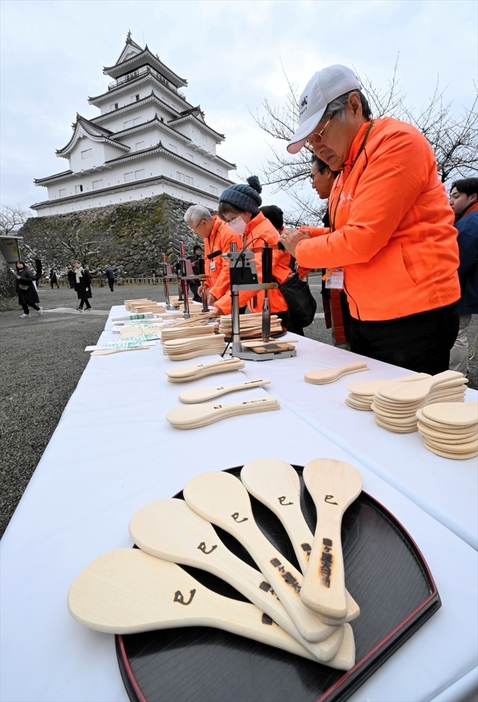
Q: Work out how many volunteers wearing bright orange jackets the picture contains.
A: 3